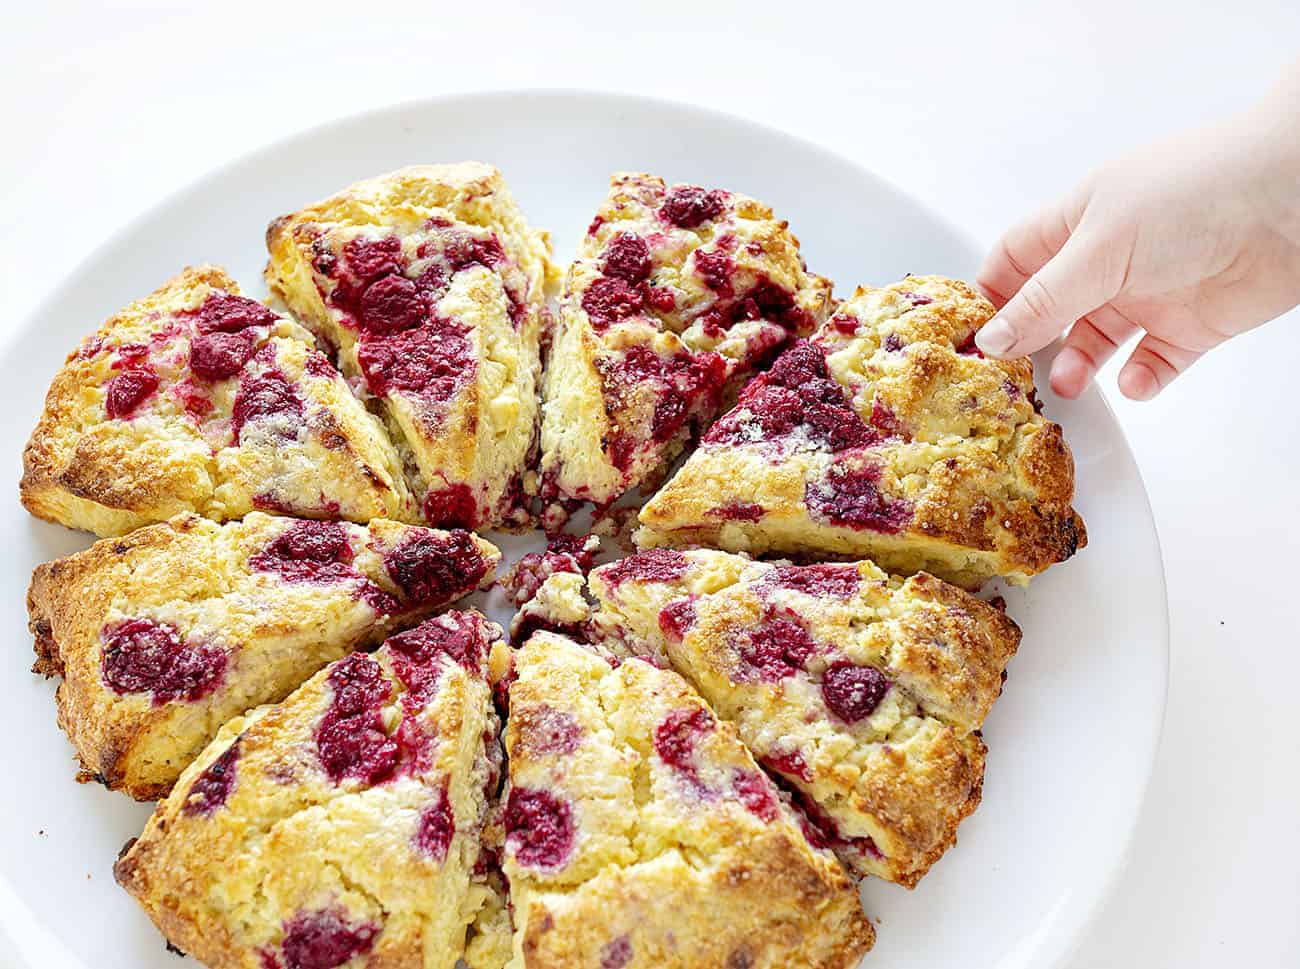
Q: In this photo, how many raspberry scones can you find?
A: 8